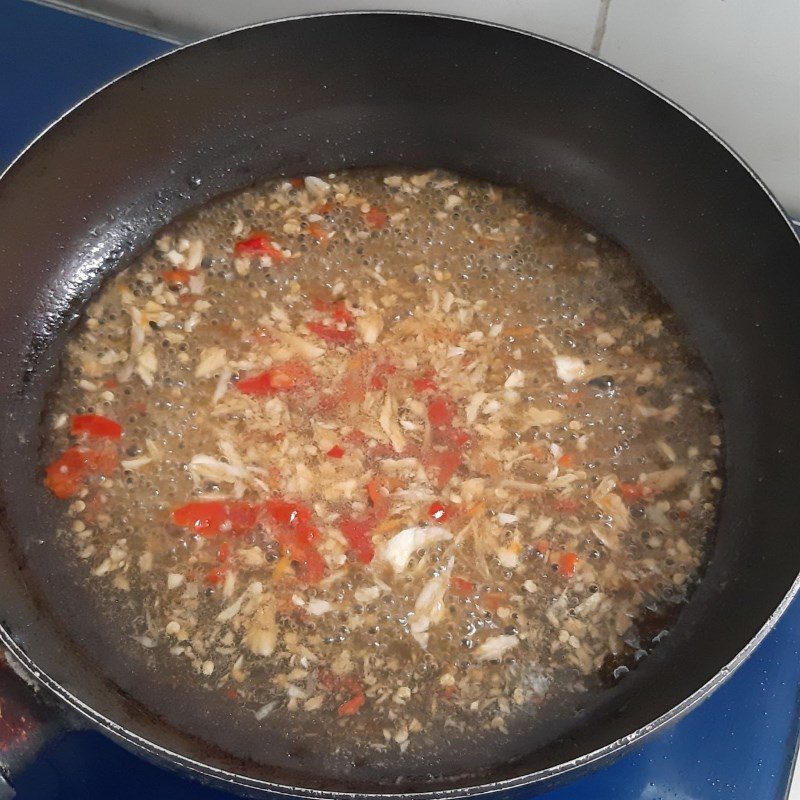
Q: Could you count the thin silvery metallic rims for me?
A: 1